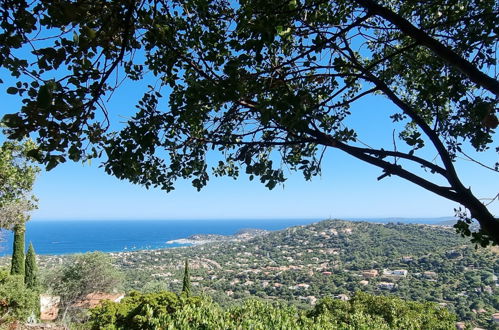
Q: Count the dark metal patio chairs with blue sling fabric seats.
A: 0